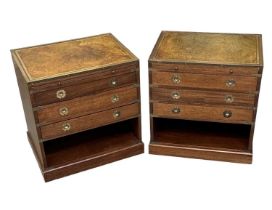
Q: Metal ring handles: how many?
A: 12